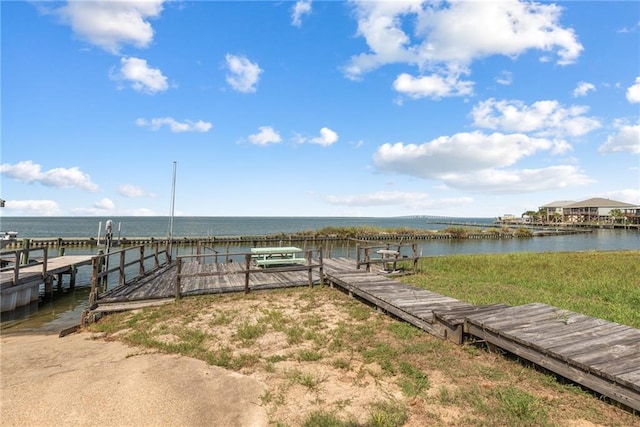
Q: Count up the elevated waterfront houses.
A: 2